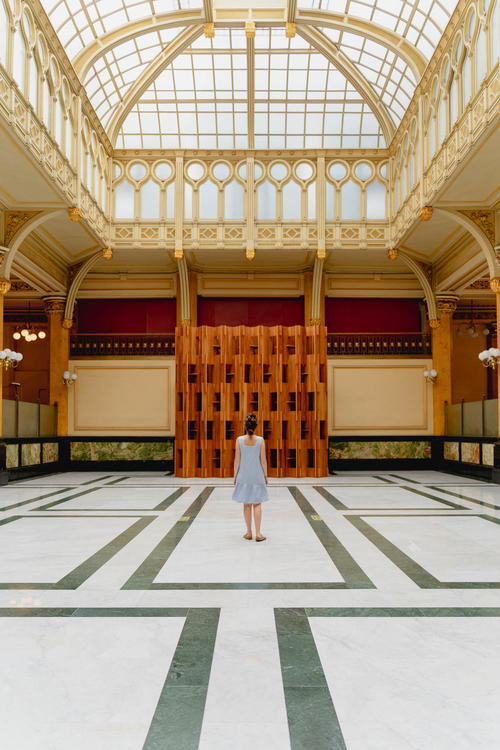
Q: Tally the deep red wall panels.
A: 3